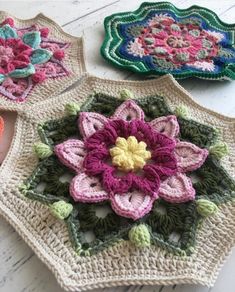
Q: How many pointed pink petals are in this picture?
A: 8